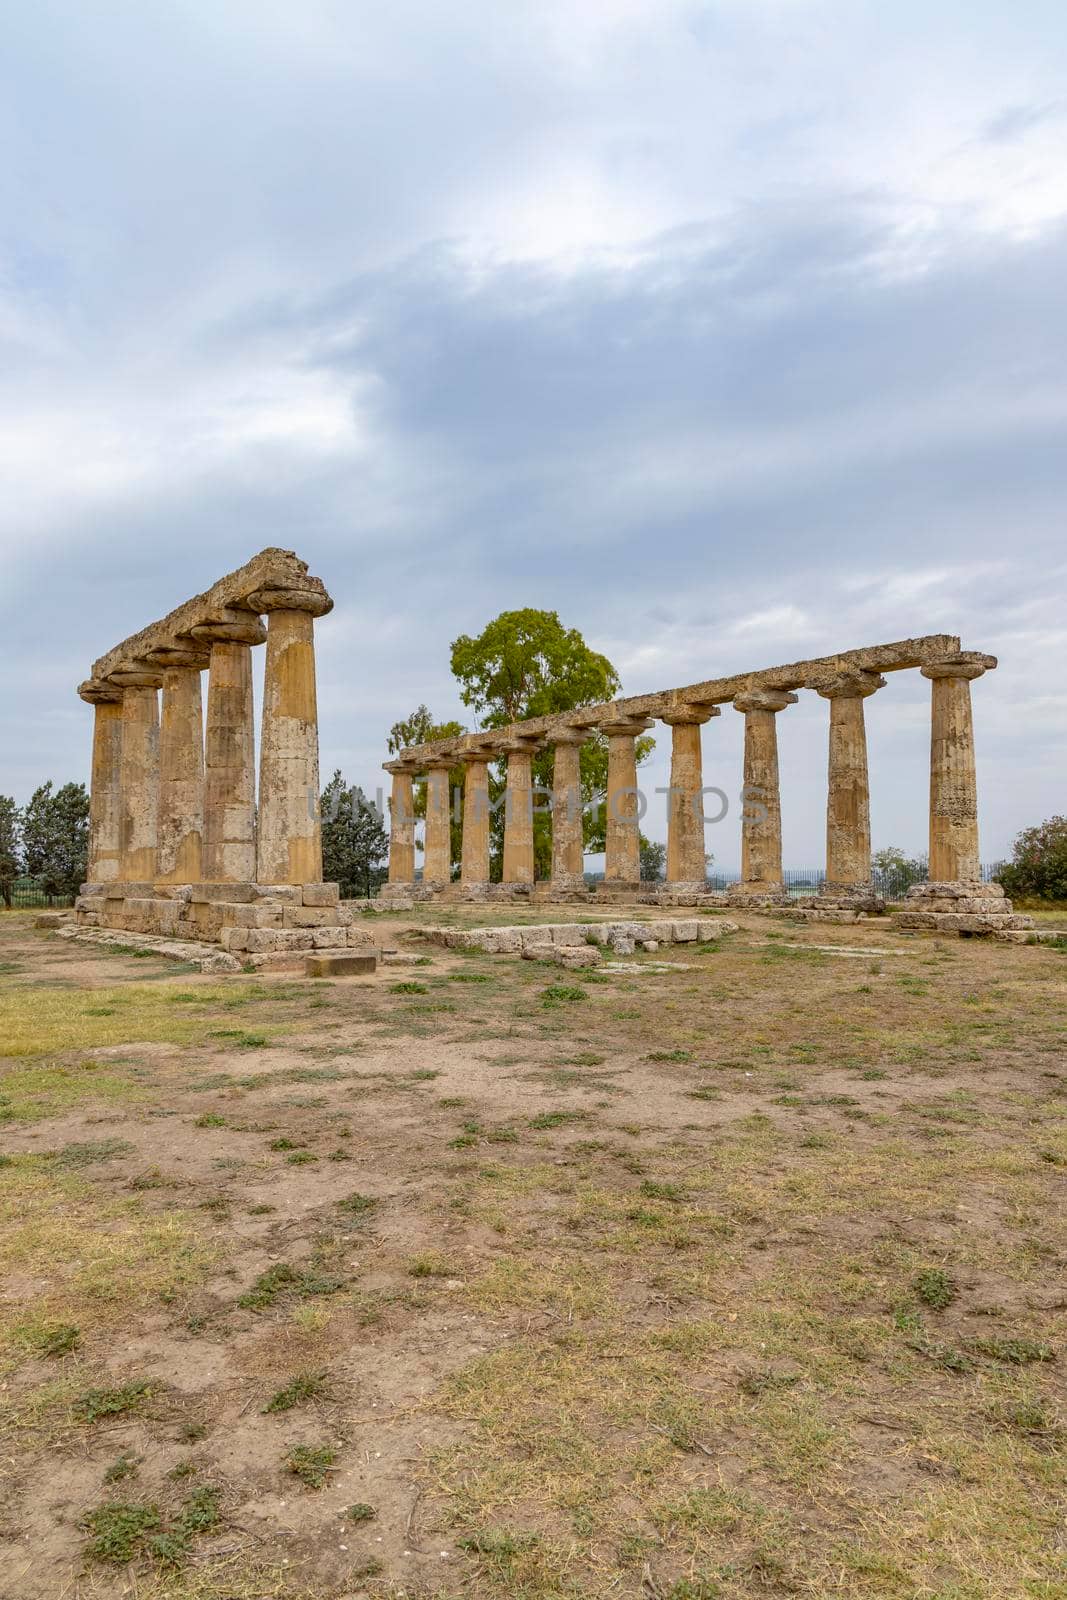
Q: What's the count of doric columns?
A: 15